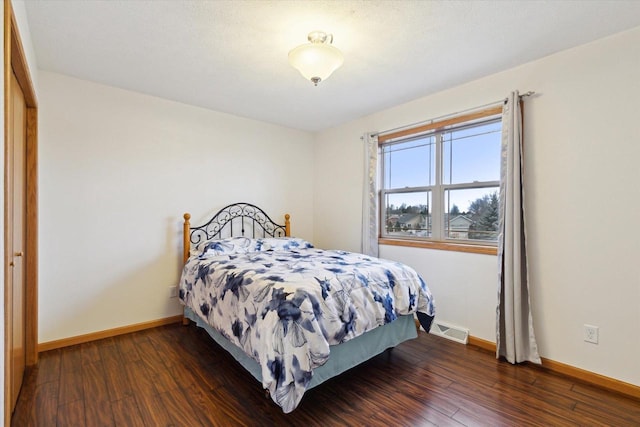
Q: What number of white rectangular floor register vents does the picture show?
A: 1